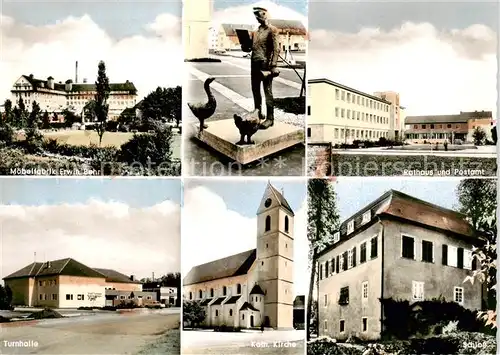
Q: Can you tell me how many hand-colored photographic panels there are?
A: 6